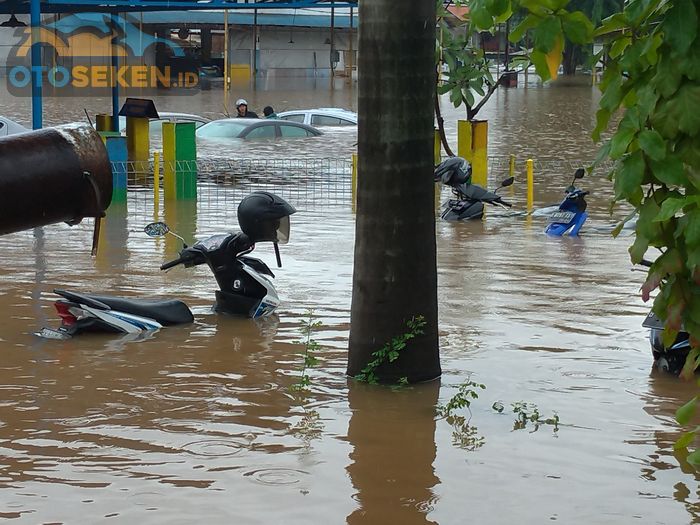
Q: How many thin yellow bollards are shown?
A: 4